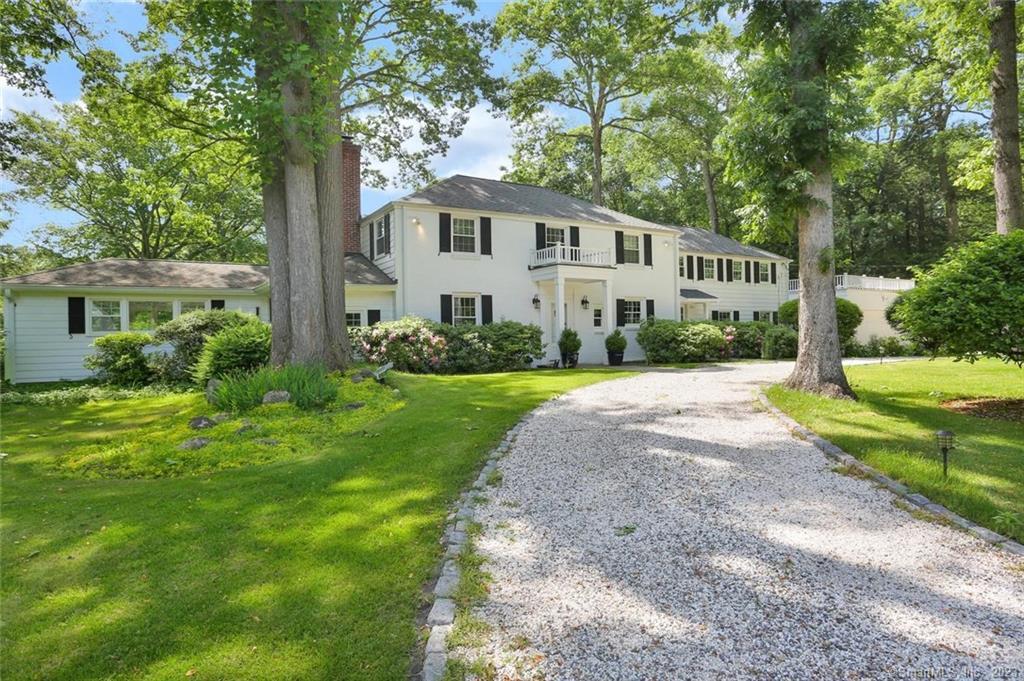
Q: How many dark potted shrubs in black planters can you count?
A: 2